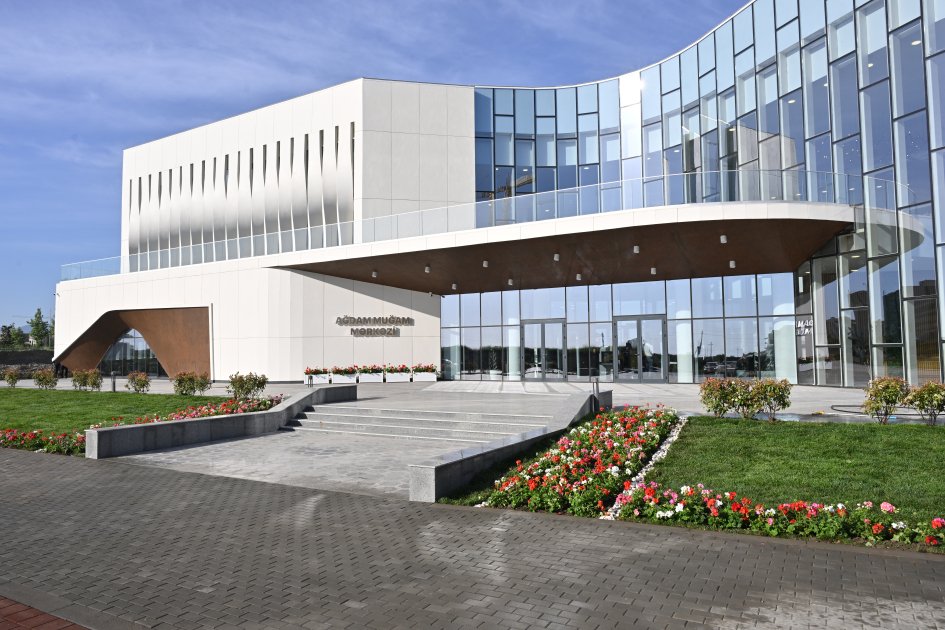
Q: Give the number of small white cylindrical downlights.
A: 11